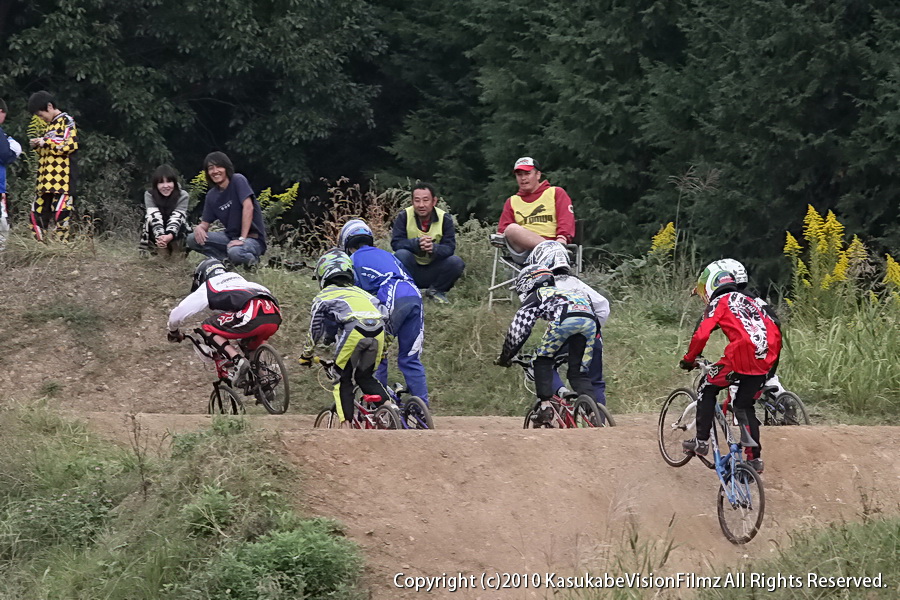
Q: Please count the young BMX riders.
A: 7